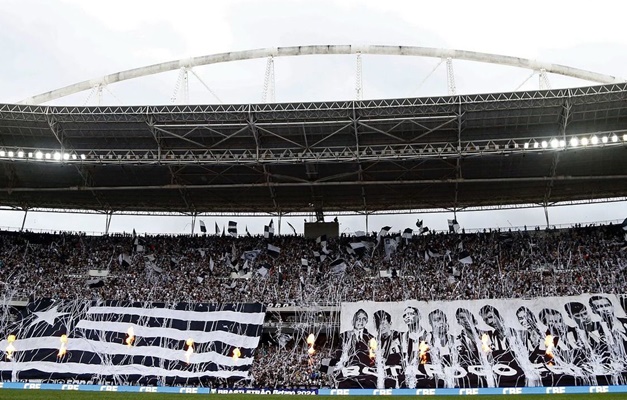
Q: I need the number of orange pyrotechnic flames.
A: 10